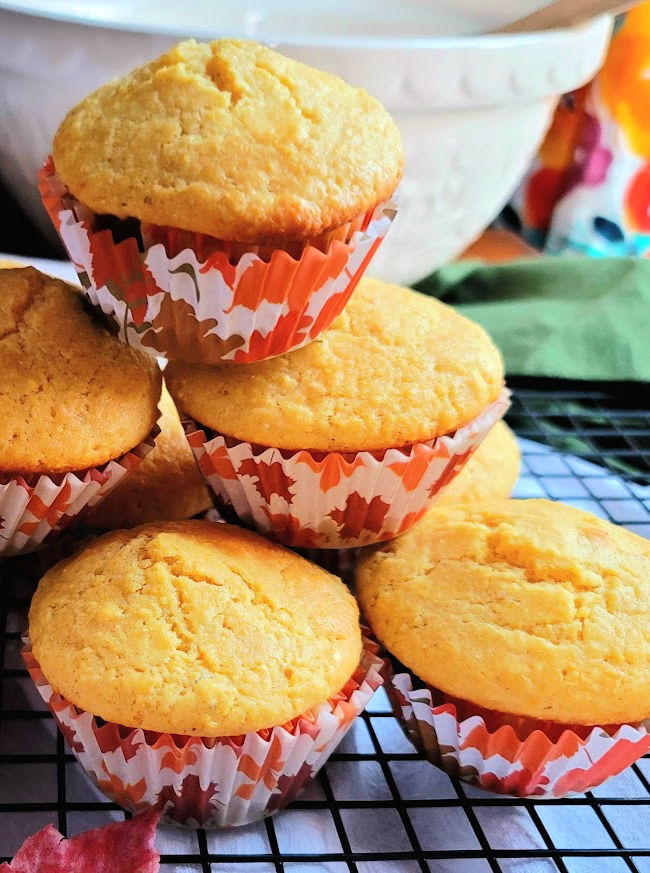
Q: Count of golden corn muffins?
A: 7